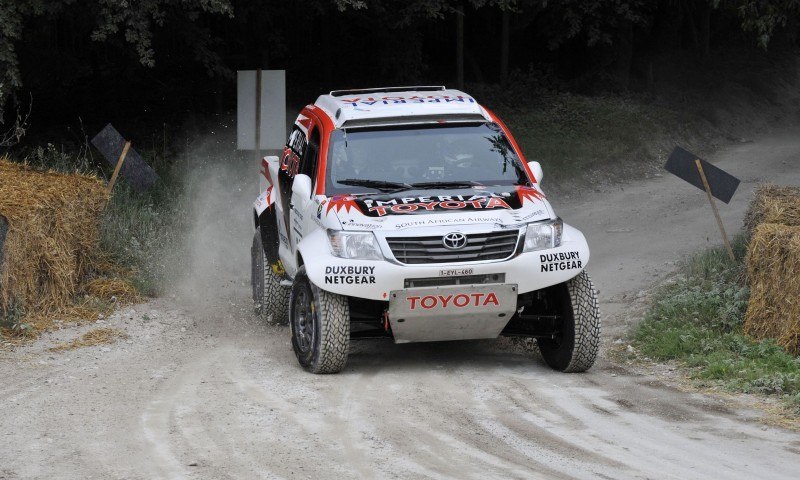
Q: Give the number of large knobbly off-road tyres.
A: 3